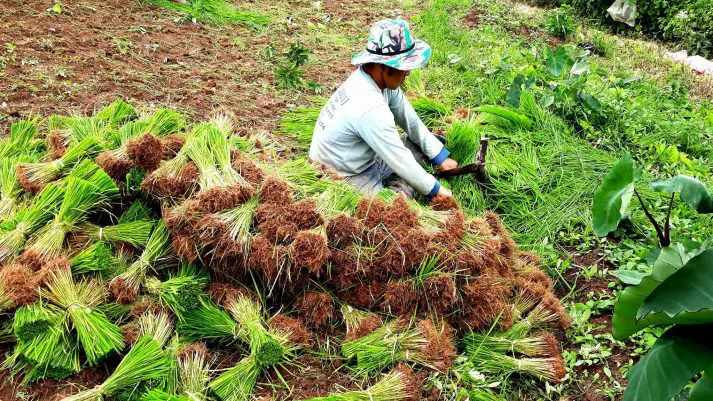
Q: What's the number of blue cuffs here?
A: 2